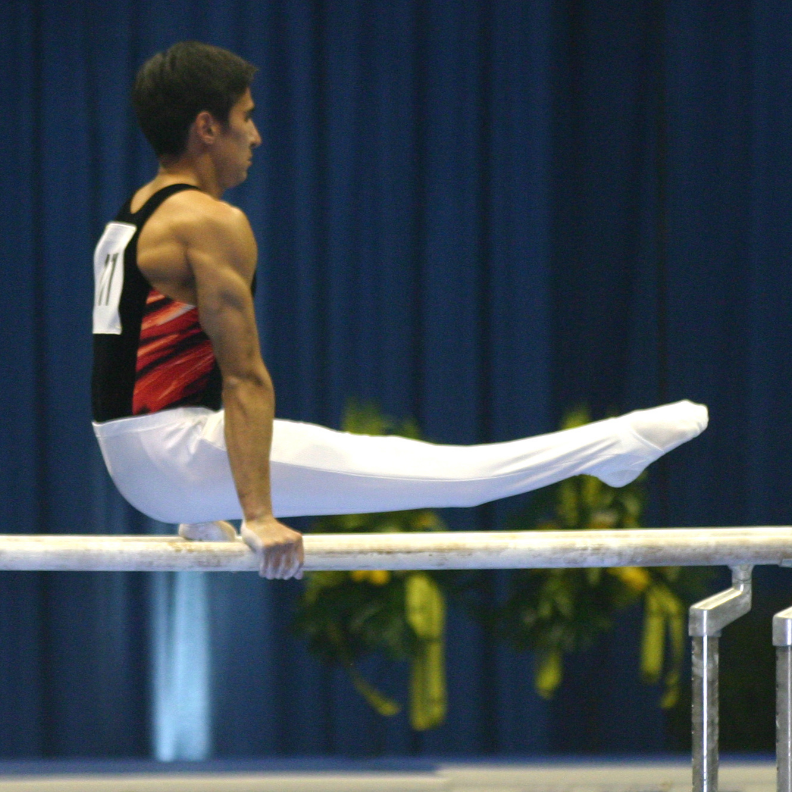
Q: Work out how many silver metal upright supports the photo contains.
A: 2